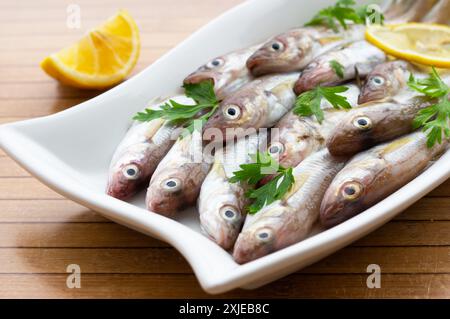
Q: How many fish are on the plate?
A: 12